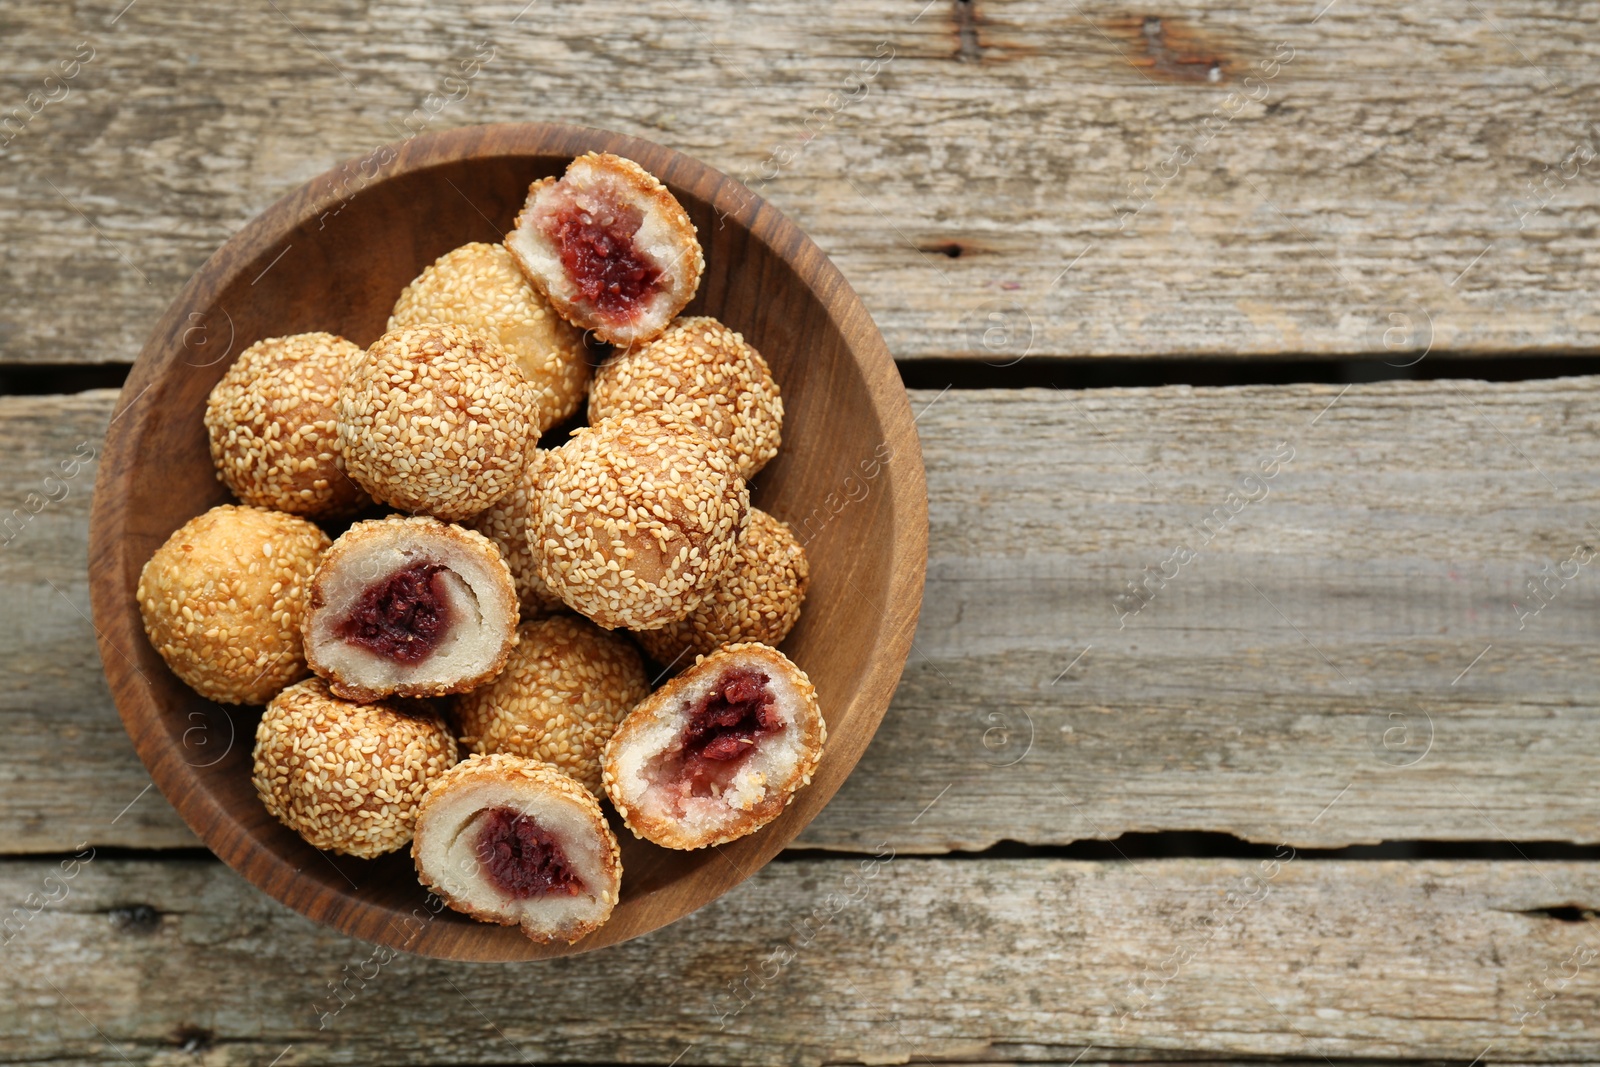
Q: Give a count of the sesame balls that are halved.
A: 4